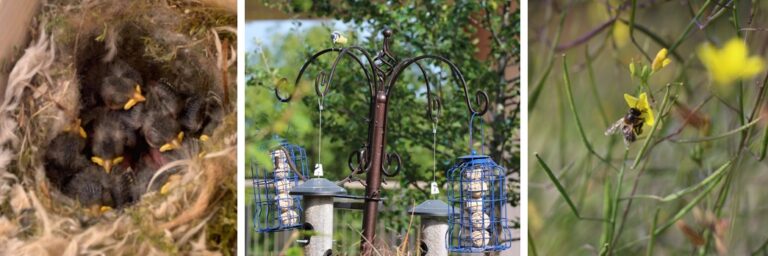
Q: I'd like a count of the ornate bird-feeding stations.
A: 1